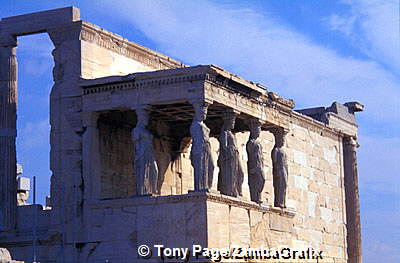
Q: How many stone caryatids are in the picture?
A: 5